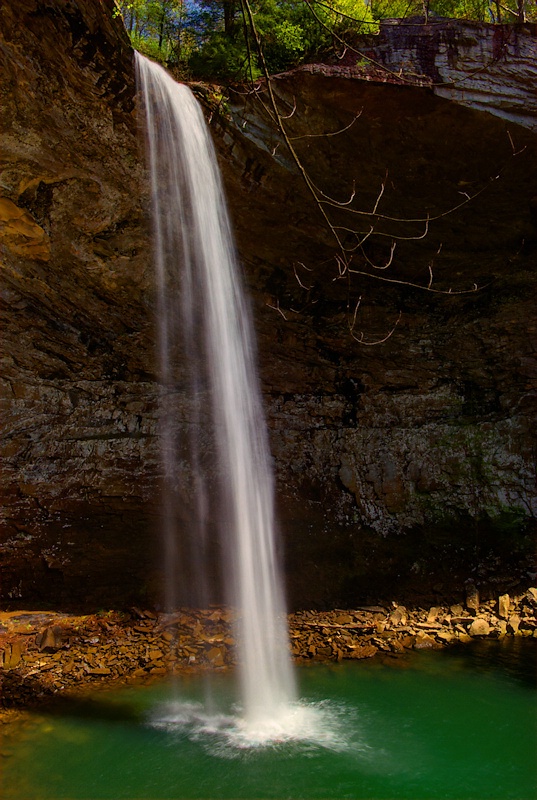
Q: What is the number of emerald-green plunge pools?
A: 1